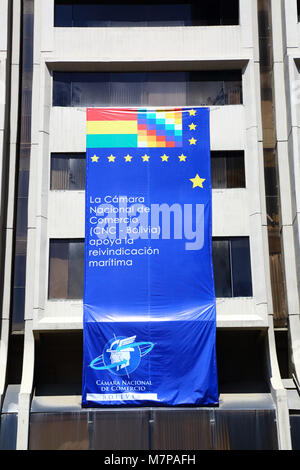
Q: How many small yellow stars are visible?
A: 9